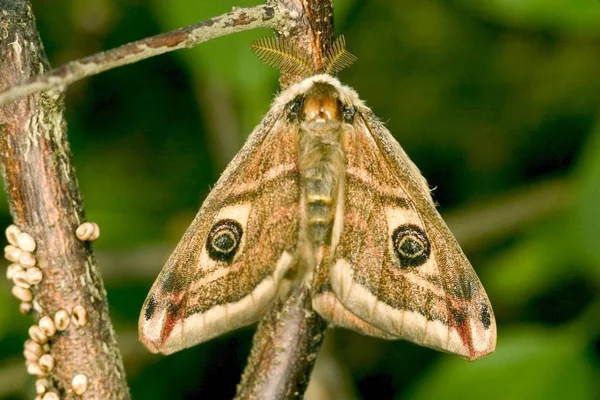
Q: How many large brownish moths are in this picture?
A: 1